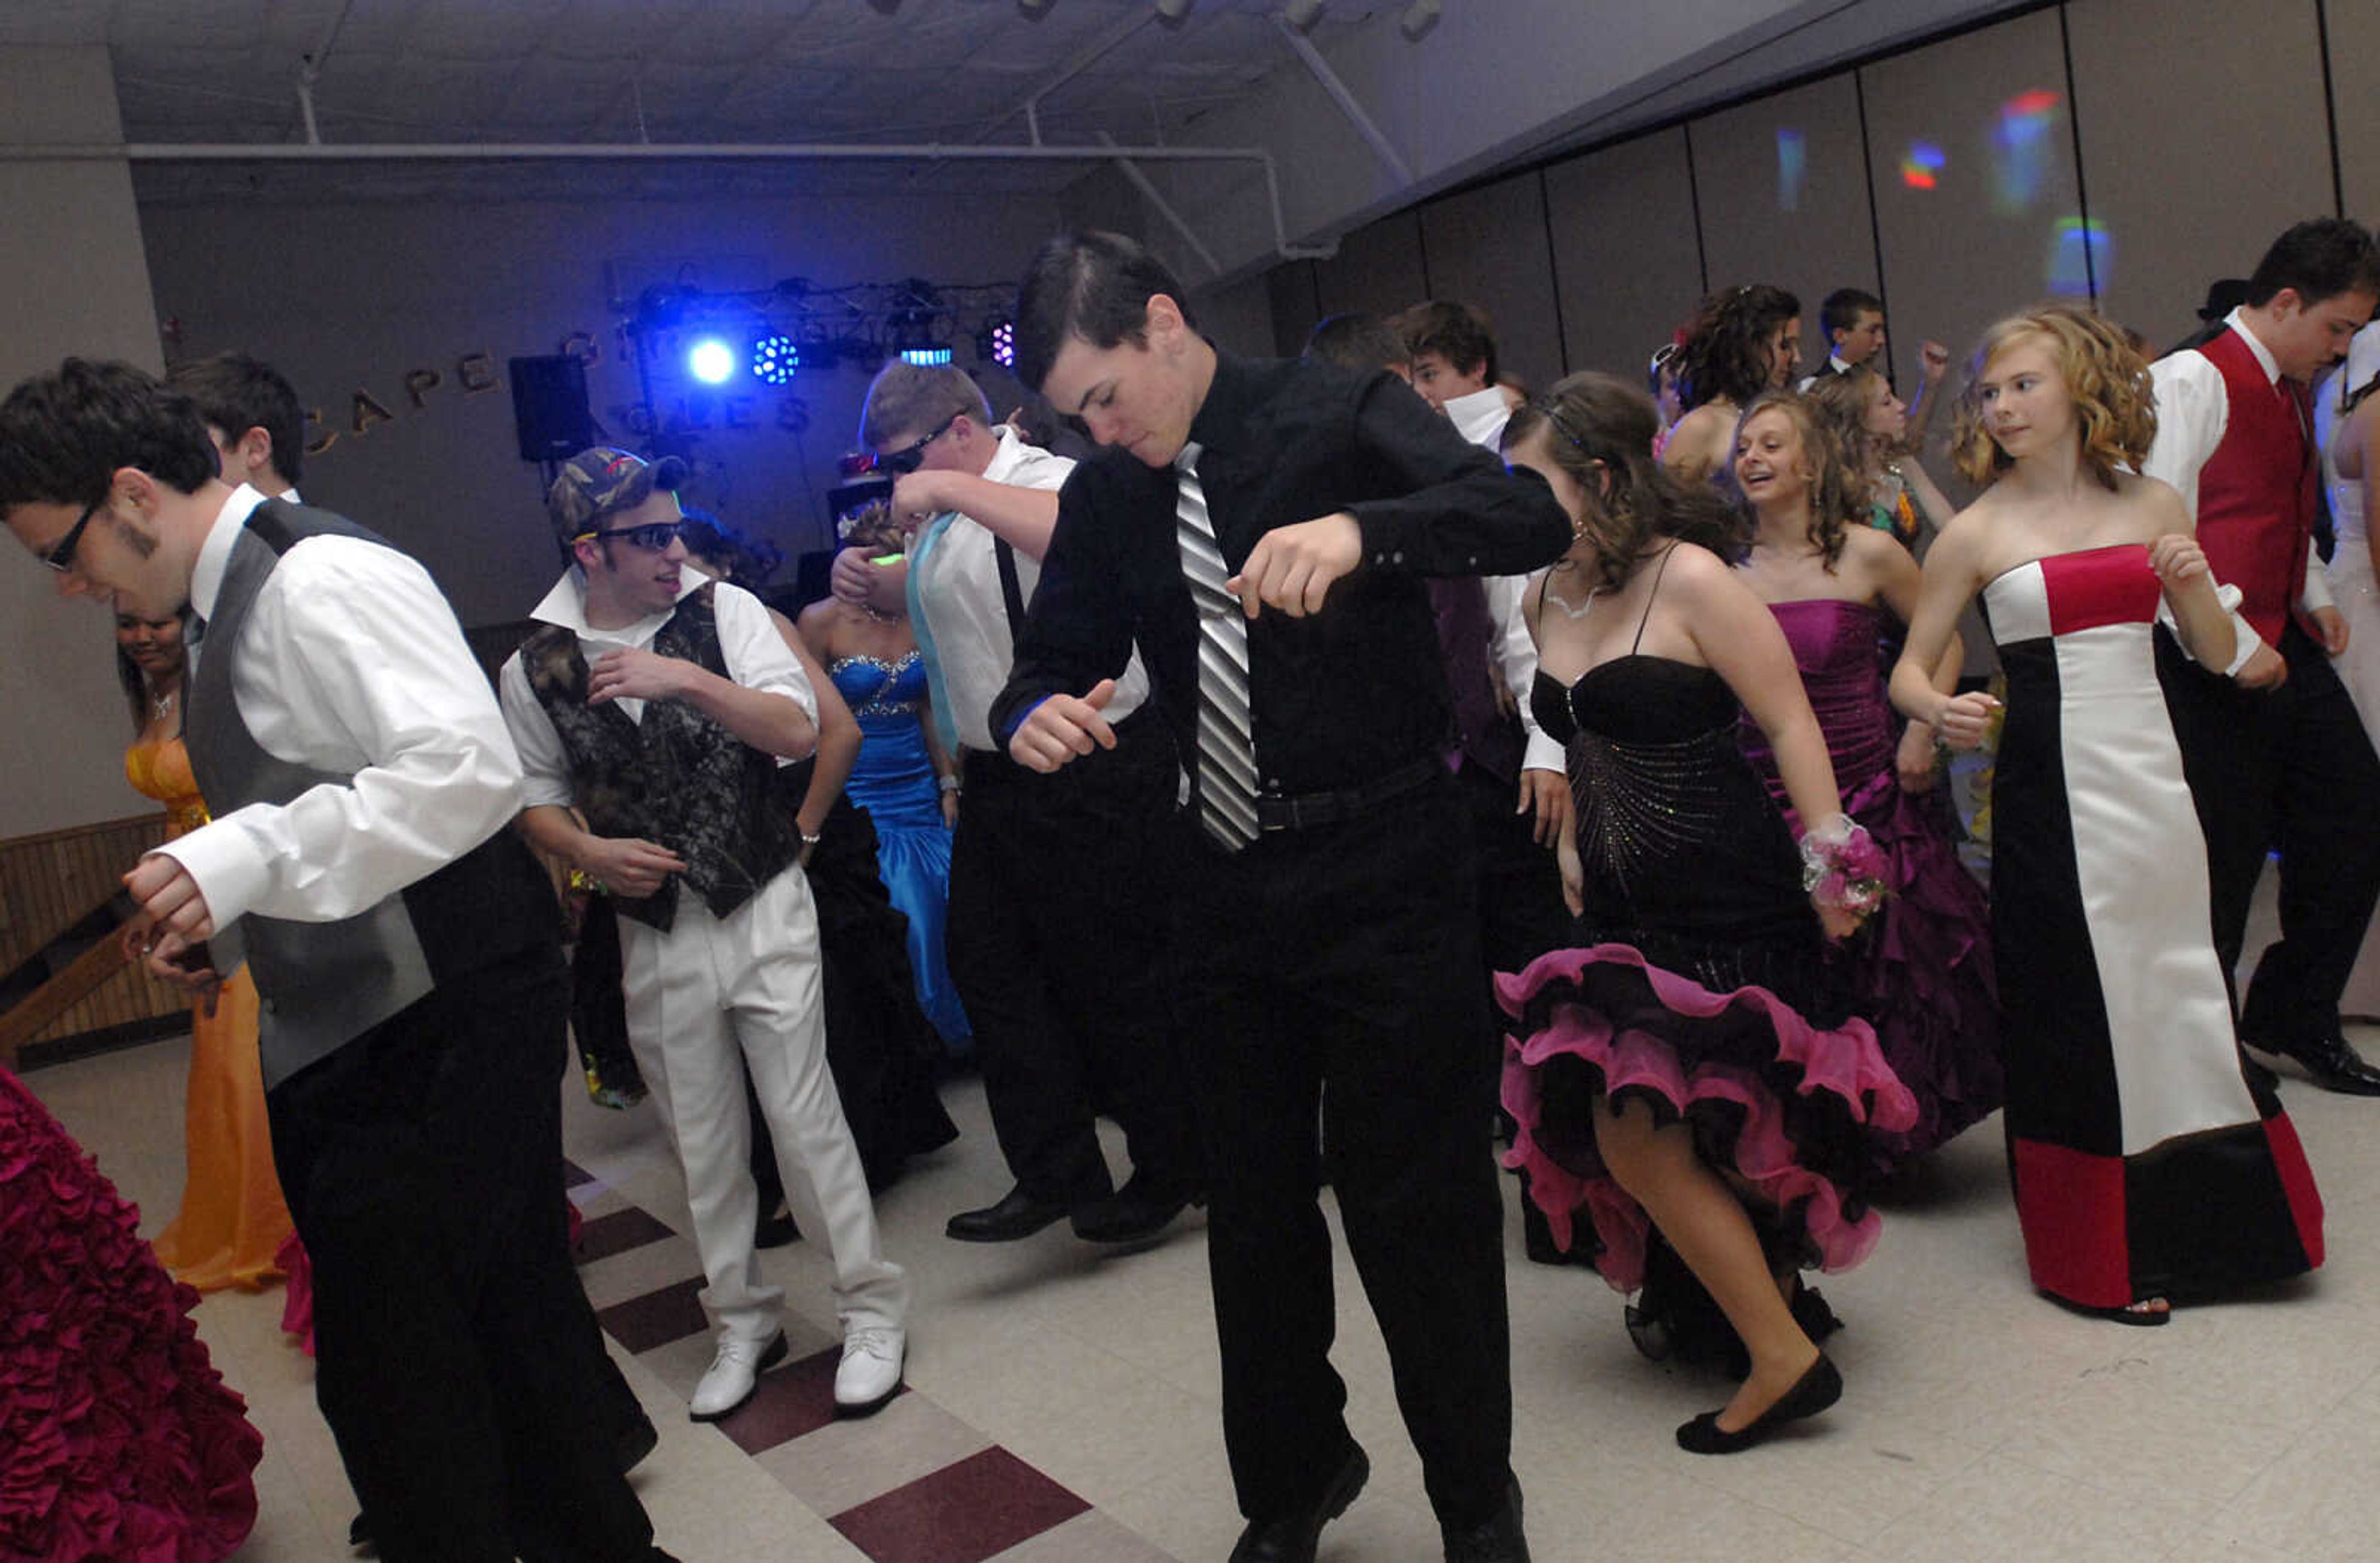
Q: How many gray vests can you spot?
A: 1